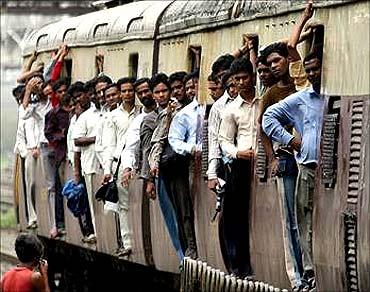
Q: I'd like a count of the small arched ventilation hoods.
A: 4